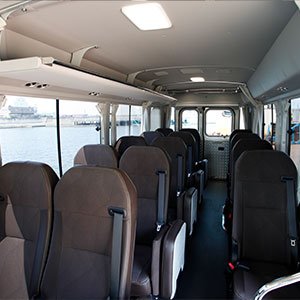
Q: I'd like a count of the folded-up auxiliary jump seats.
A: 4